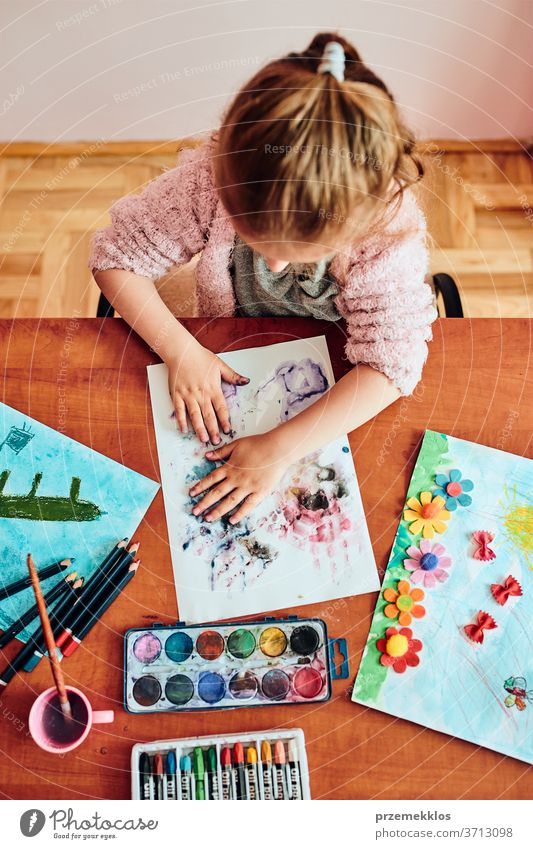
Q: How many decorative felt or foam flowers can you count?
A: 5